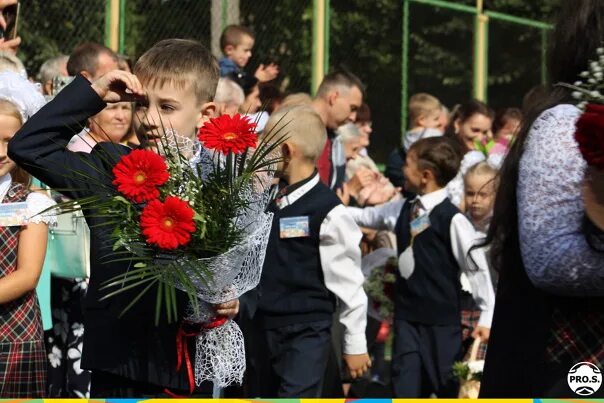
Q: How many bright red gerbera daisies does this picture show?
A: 3